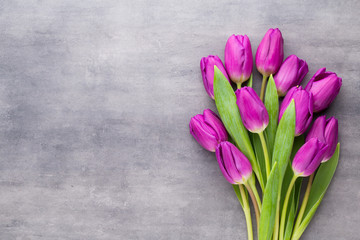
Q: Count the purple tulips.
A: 11